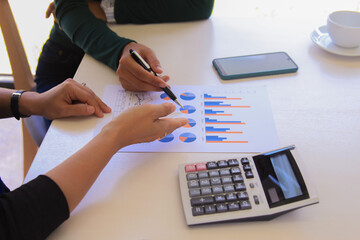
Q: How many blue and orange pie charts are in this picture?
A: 6